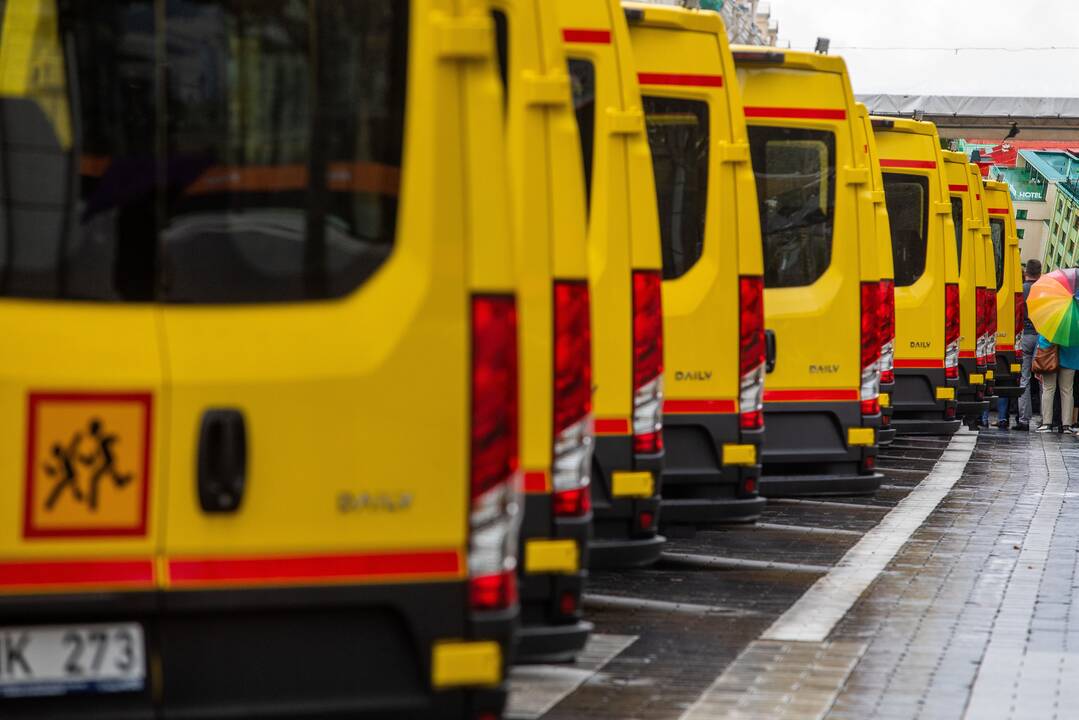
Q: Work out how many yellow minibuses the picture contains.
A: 10